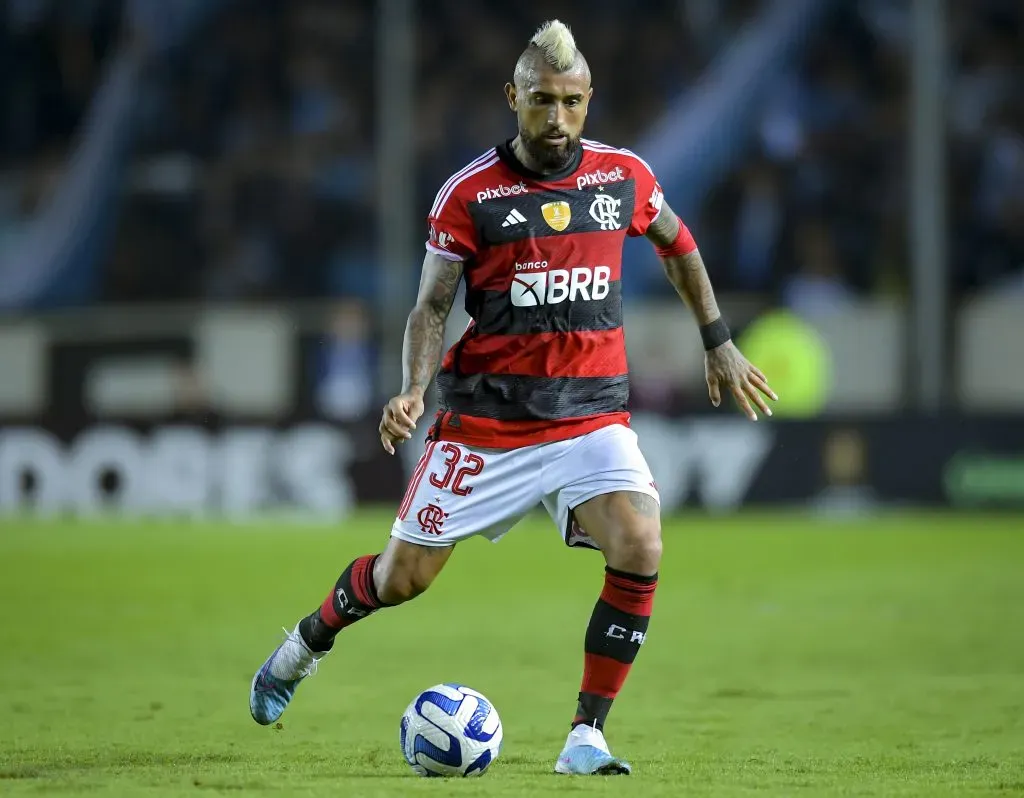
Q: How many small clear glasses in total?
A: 0